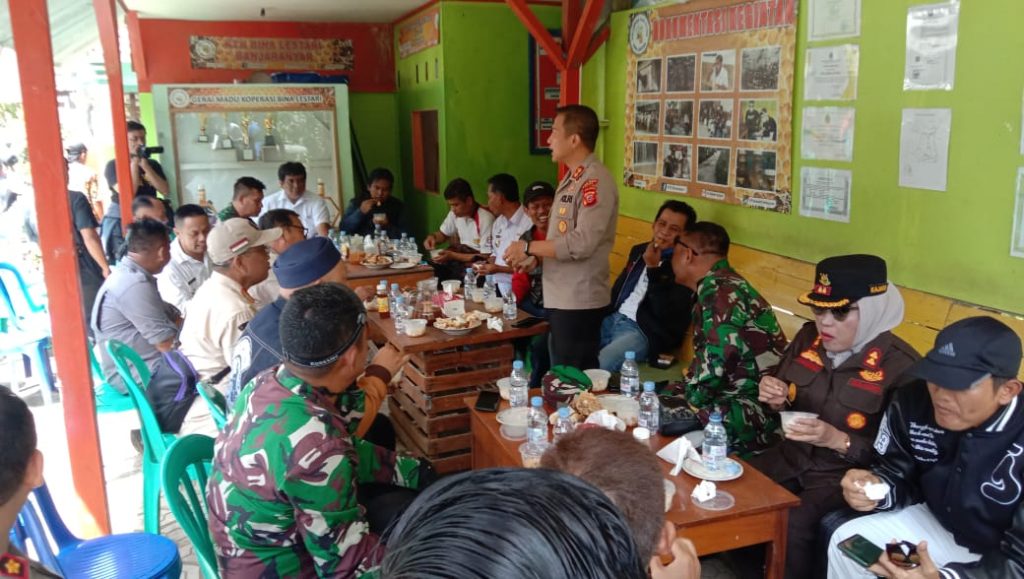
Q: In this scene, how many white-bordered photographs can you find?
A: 12